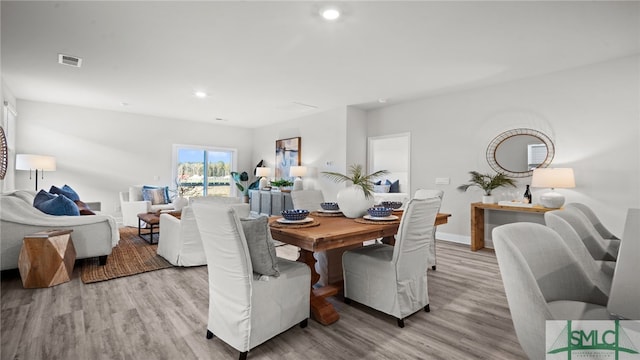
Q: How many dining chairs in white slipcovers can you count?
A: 4